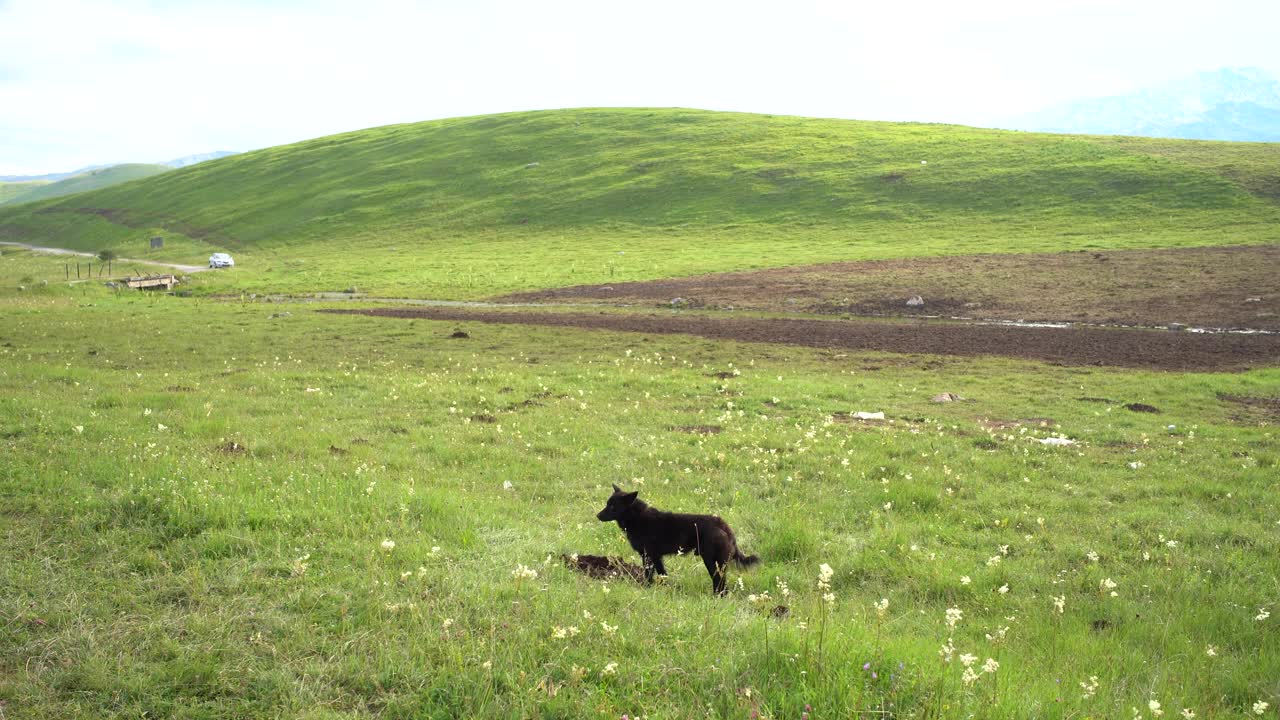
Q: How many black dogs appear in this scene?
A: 1